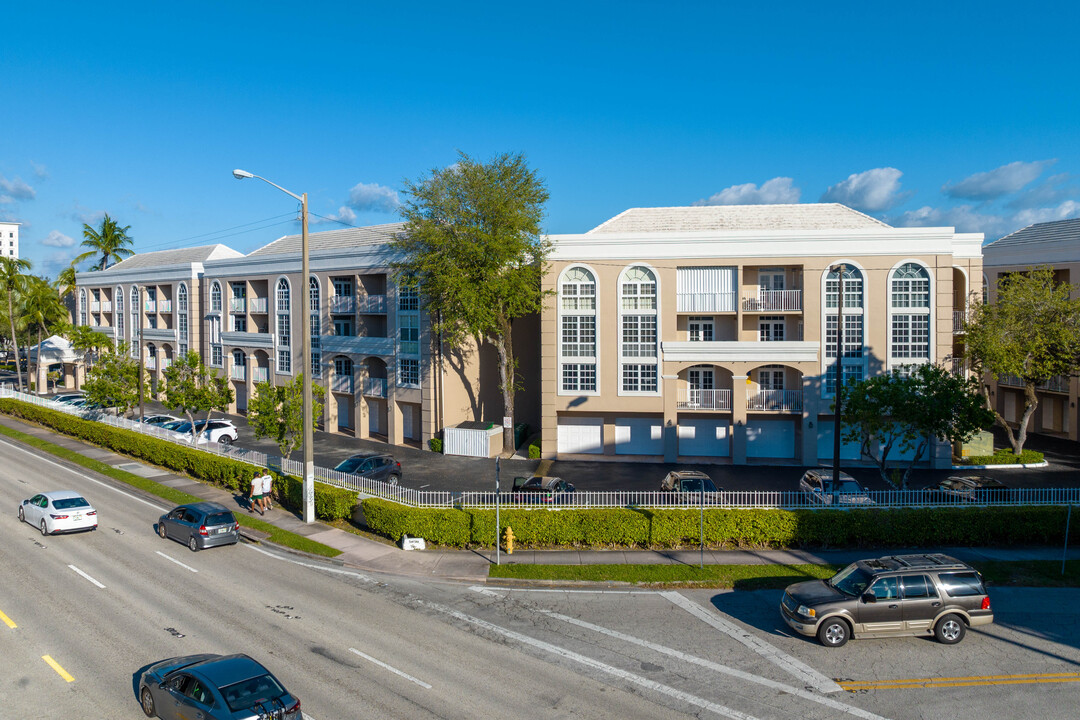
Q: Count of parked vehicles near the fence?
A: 11